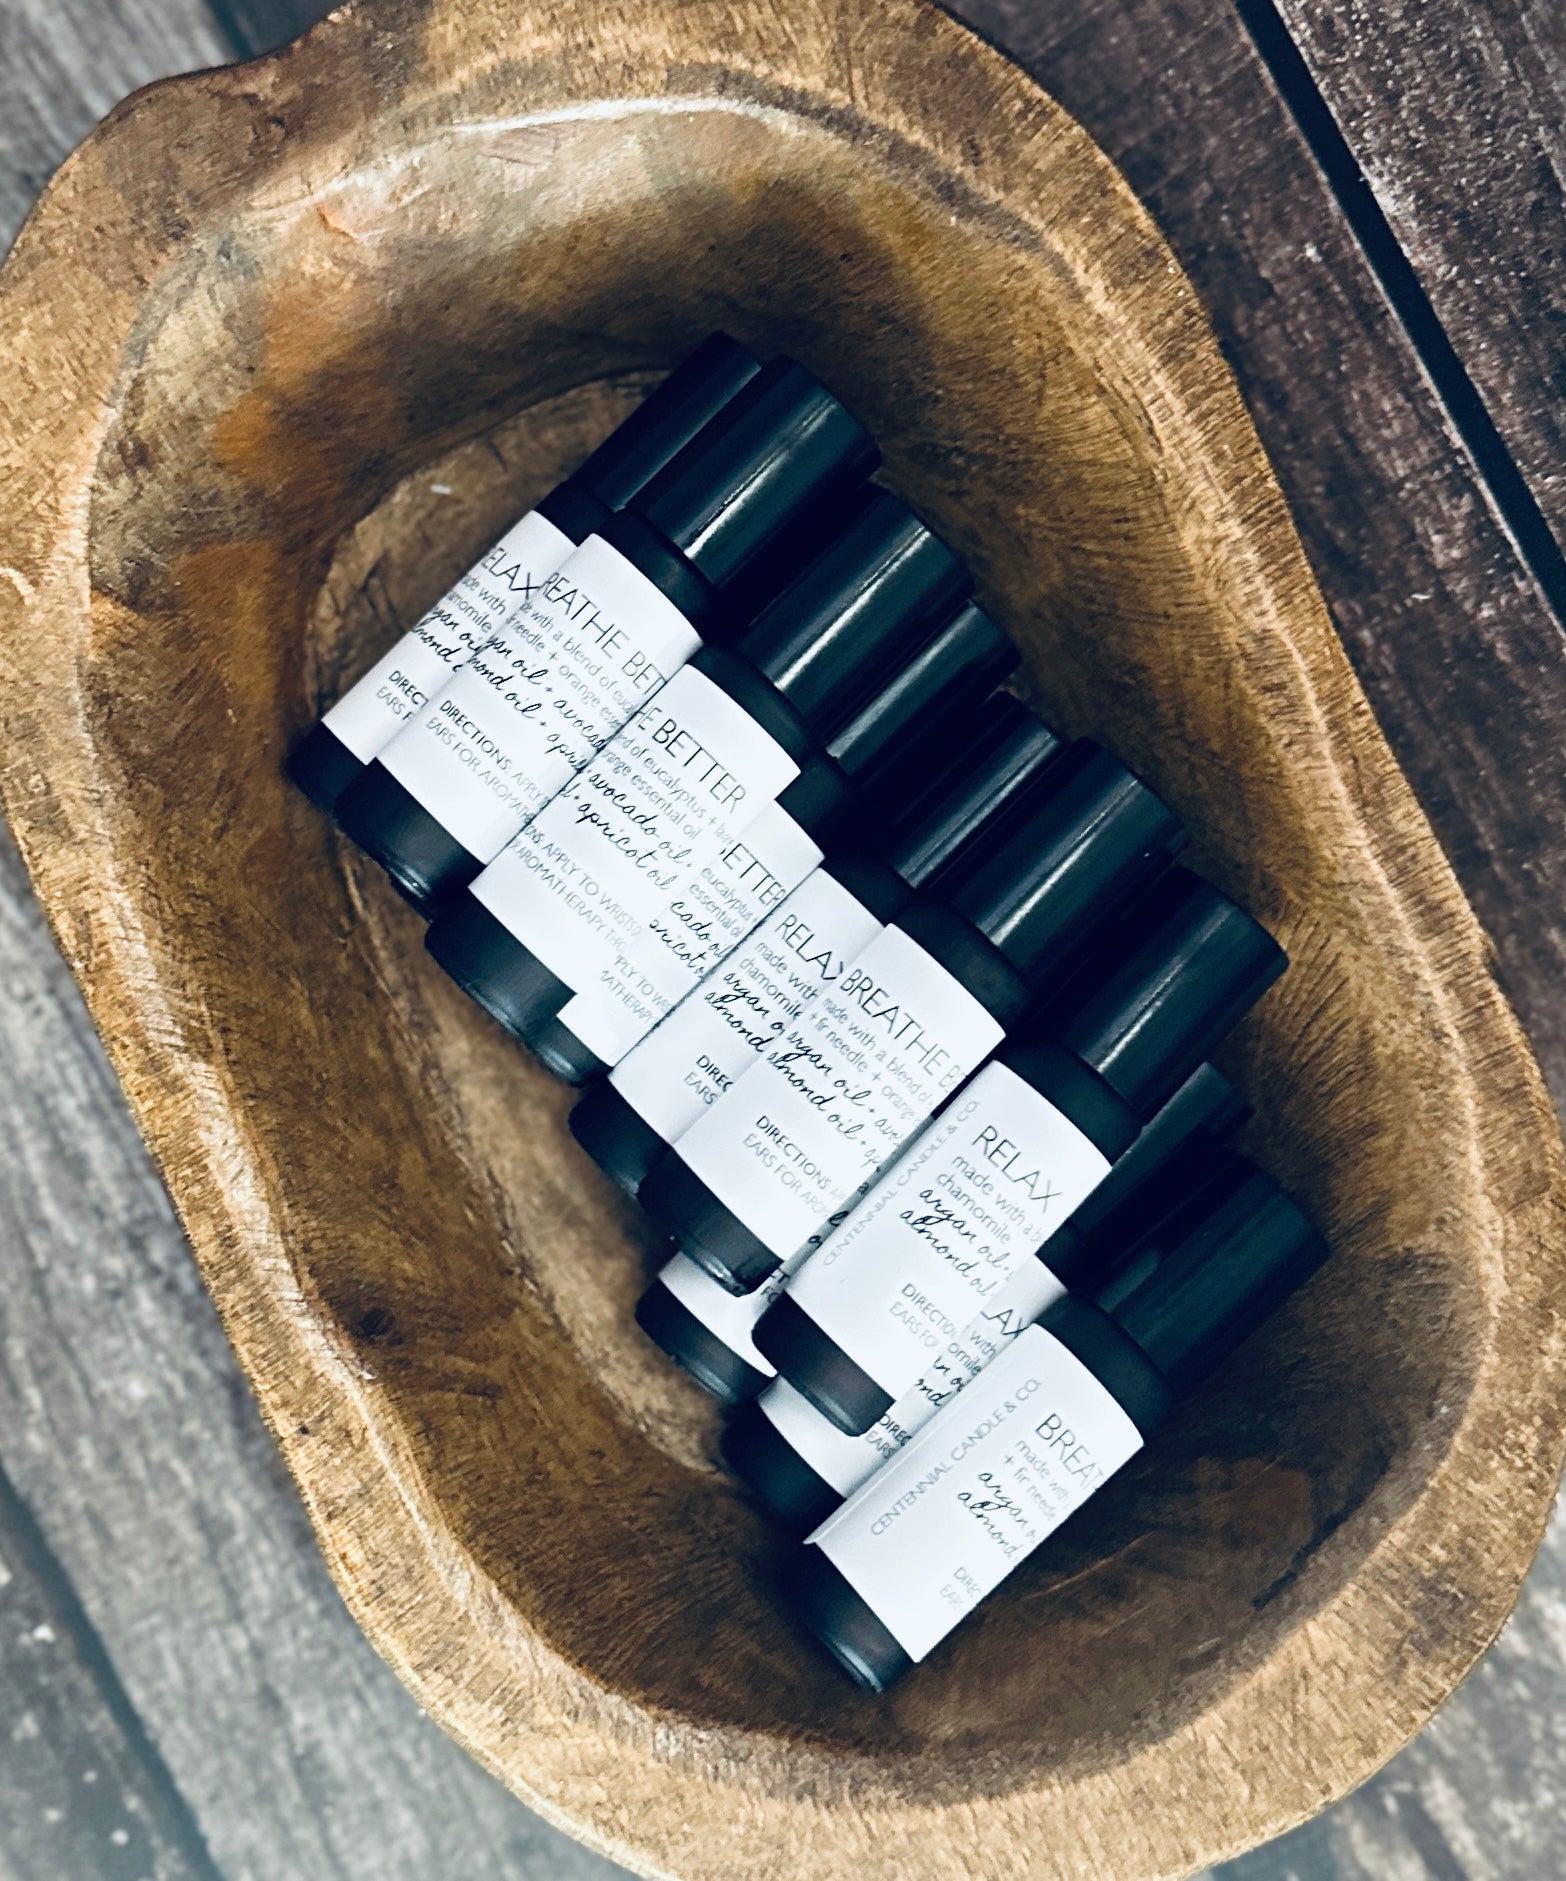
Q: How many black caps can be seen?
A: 9